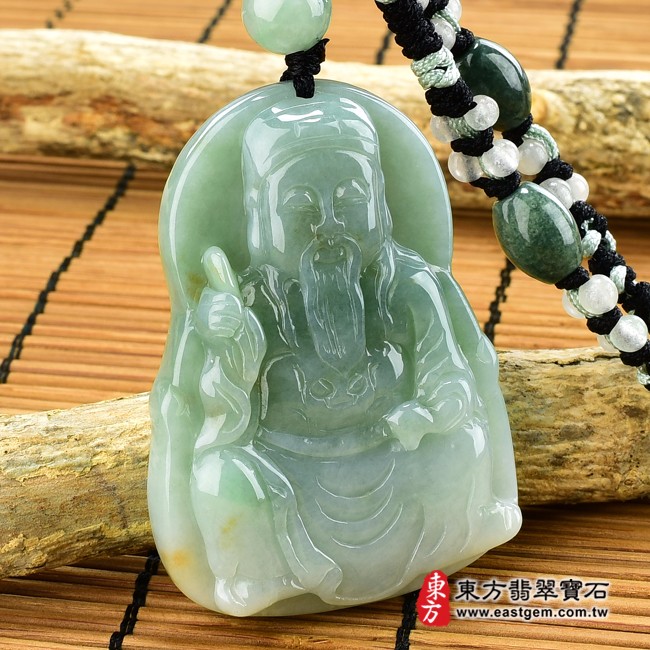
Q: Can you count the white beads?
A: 14